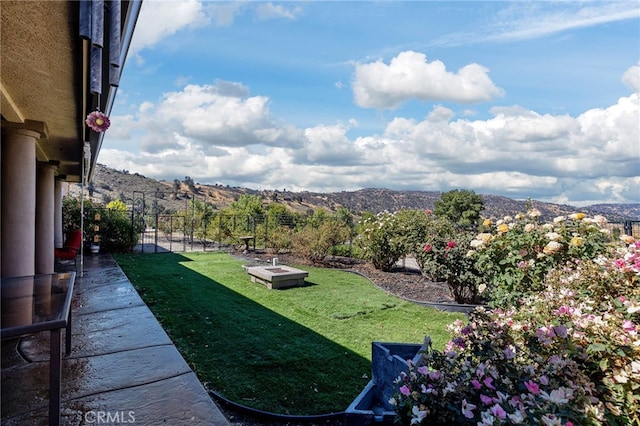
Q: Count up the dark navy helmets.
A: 0